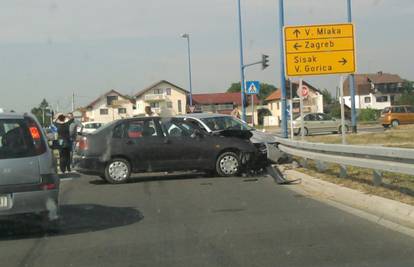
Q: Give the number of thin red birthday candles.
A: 0